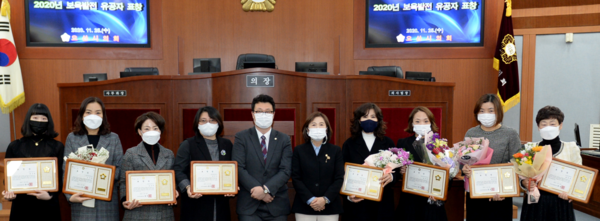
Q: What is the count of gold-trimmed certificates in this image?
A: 8